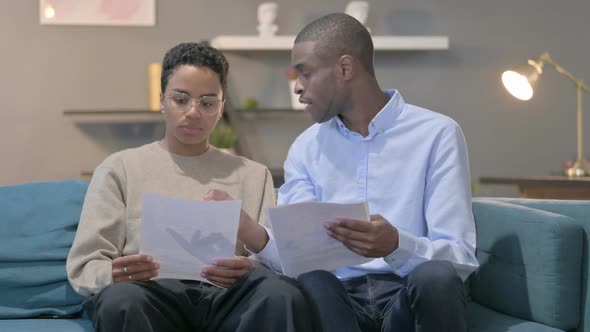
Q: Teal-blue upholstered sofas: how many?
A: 1